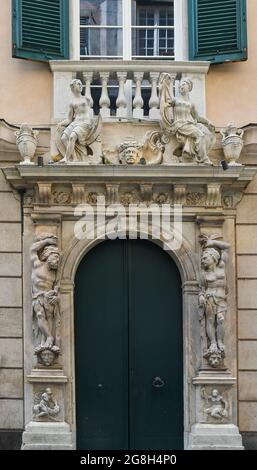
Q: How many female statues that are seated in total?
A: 2